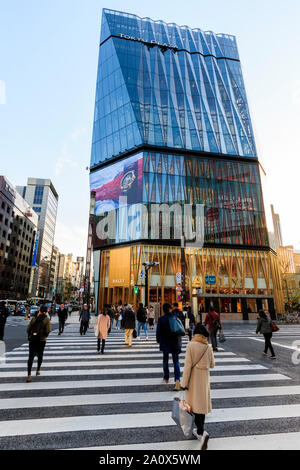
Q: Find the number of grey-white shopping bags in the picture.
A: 1